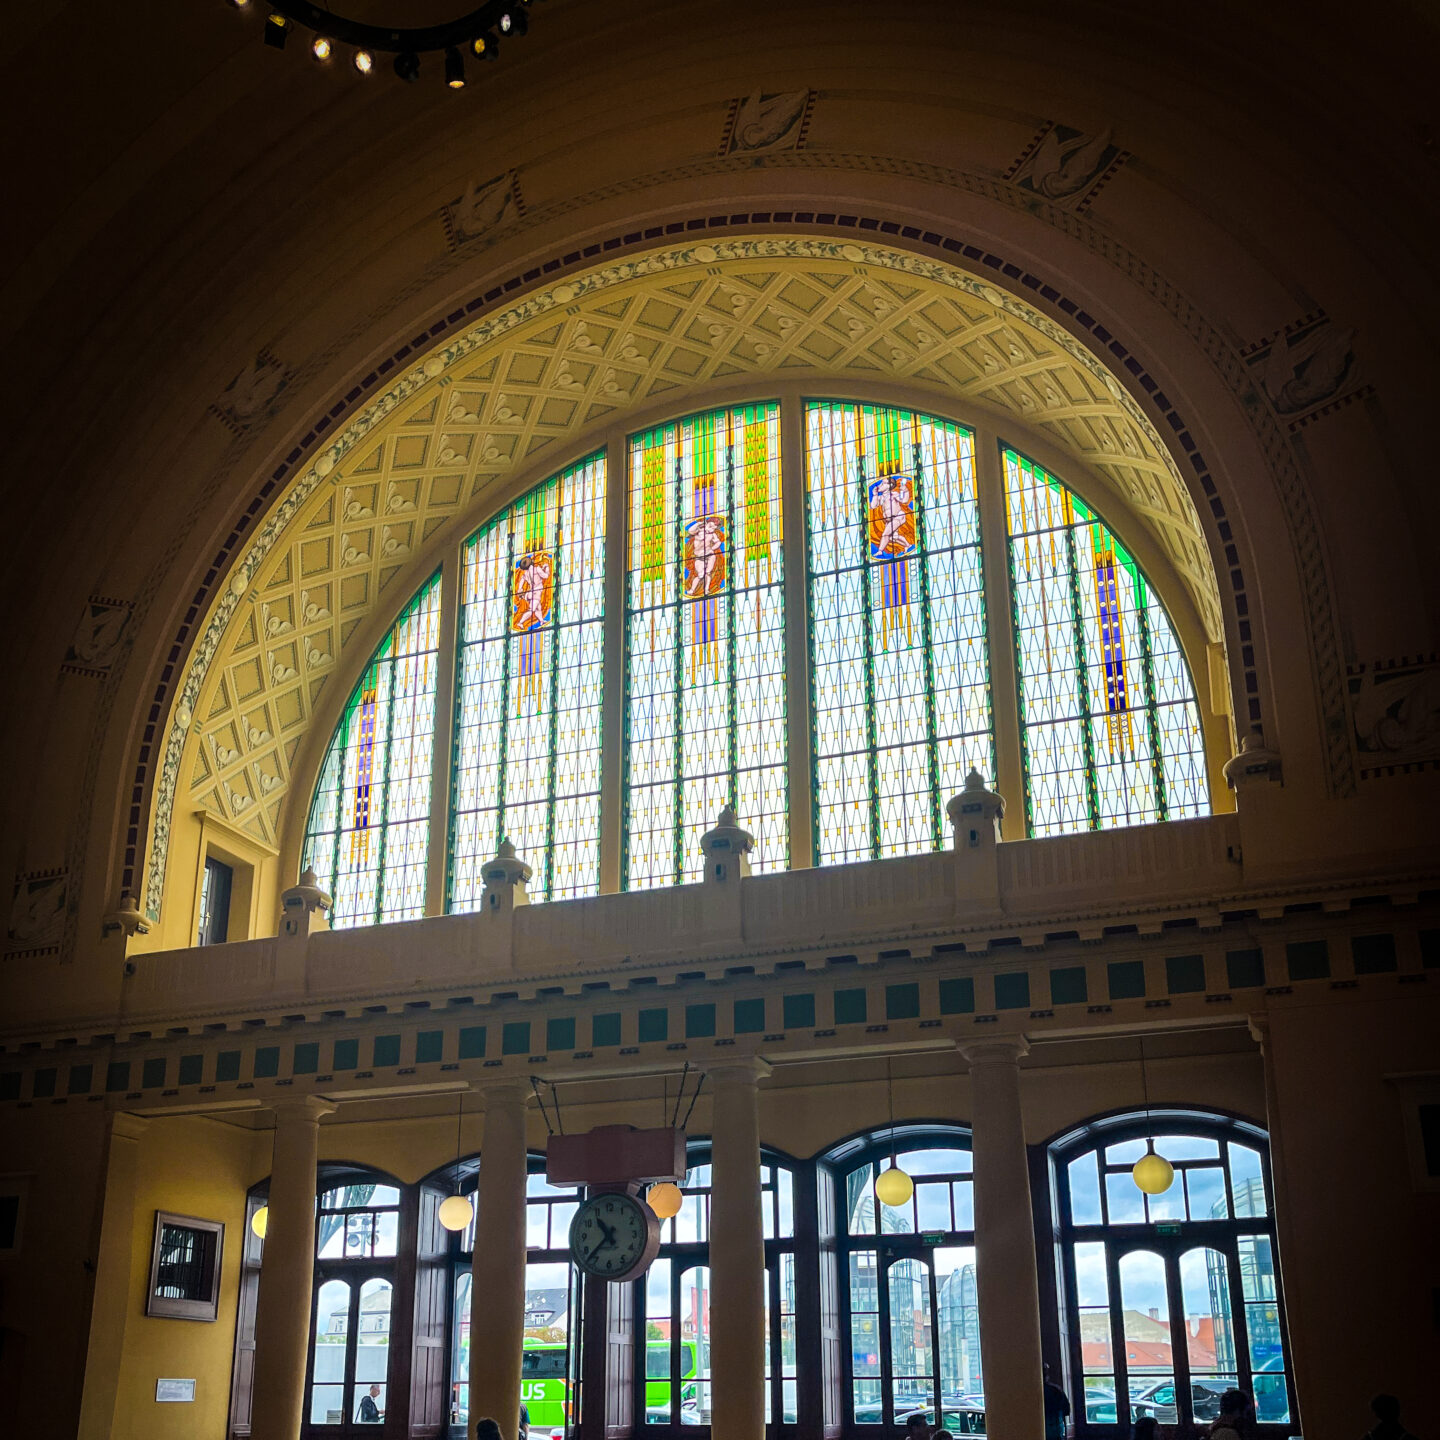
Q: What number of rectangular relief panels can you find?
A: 8